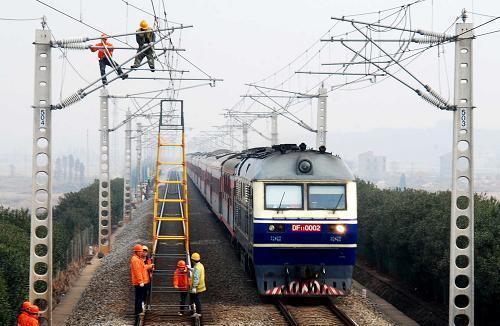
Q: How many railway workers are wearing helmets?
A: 8